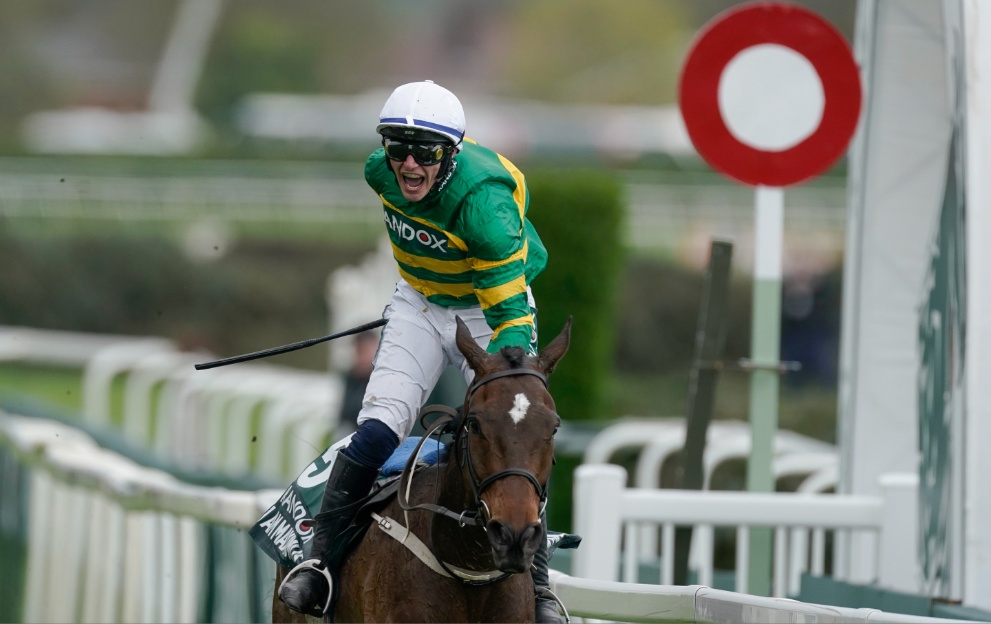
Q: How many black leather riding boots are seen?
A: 2